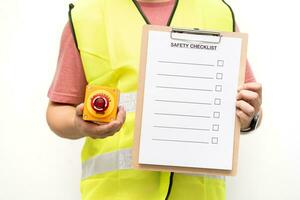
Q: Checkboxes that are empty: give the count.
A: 7